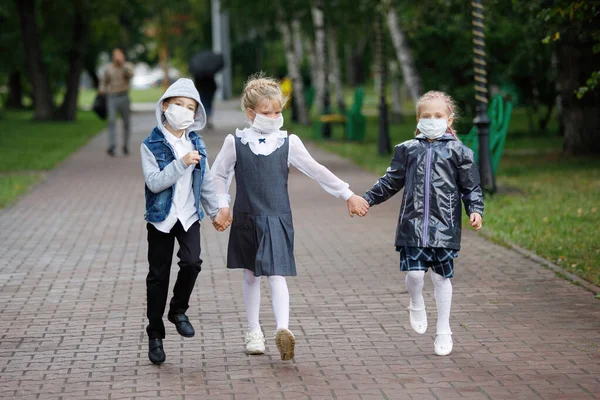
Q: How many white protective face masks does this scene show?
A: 3